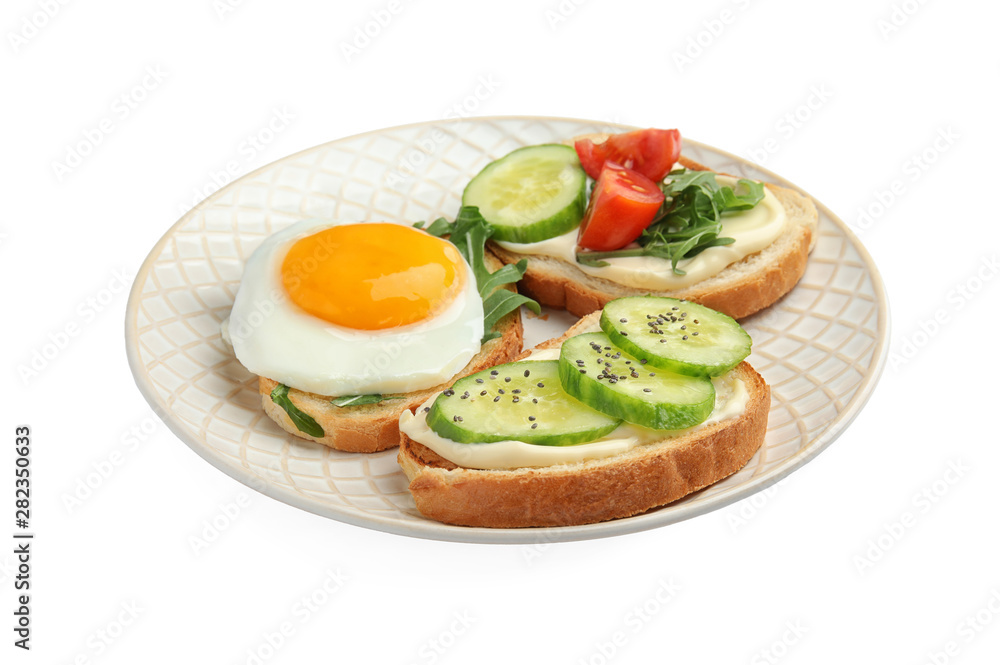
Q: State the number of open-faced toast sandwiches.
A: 3